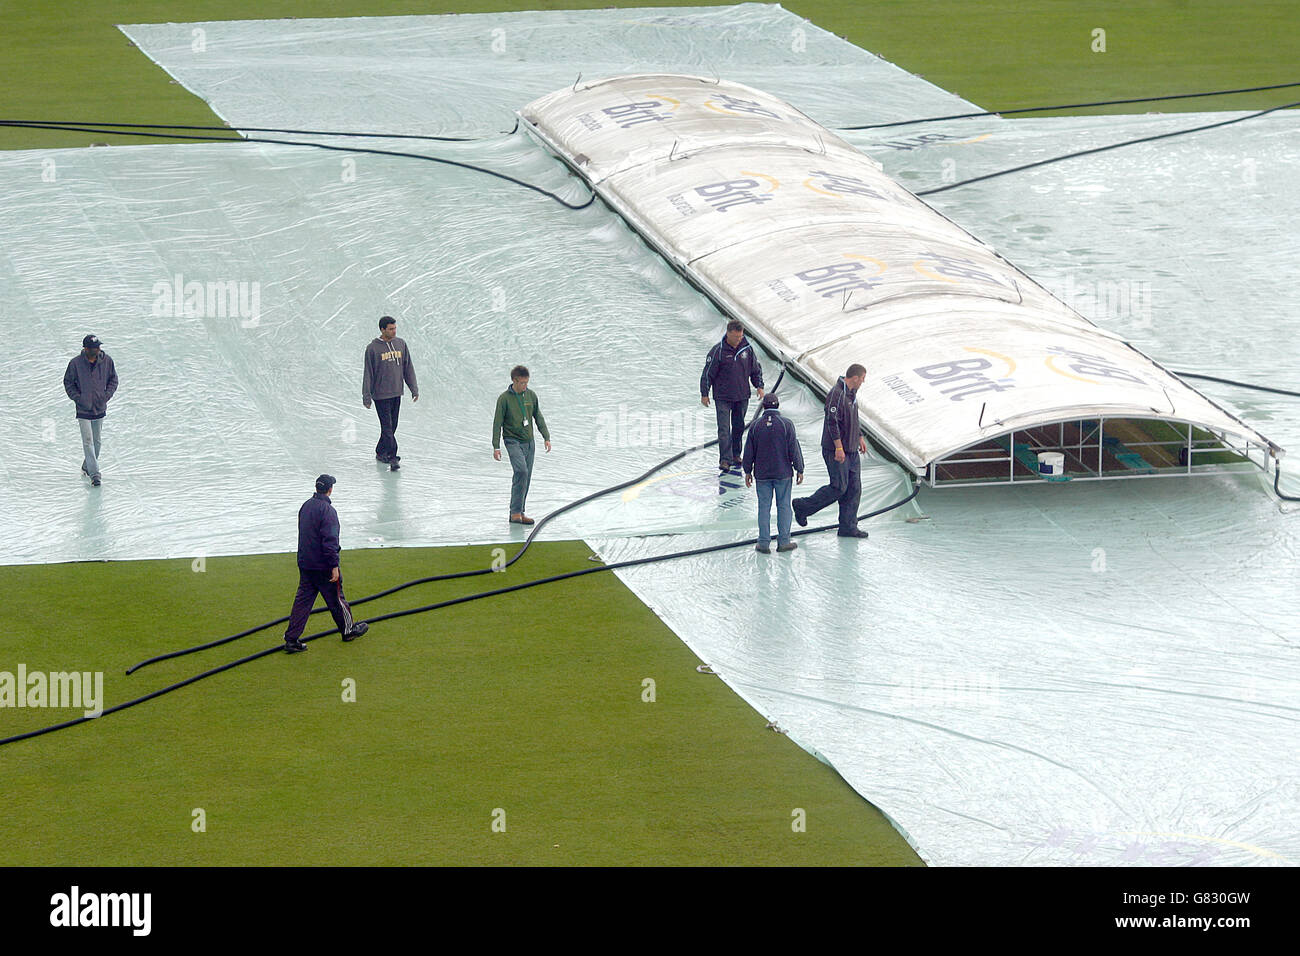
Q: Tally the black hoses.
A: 8